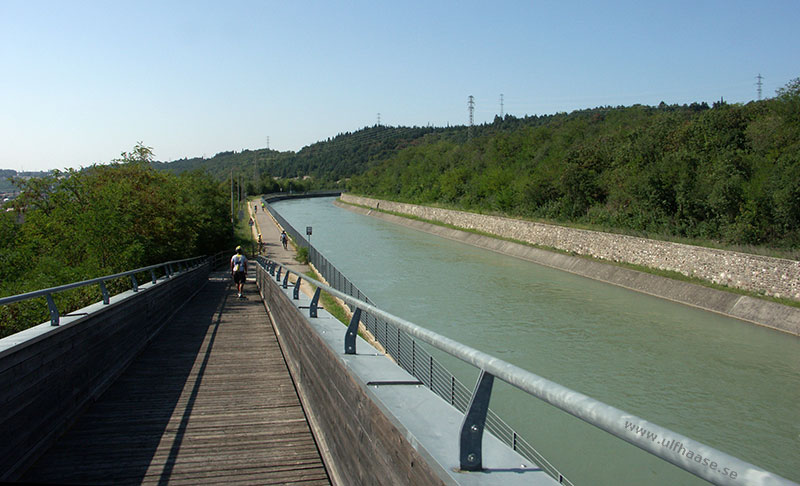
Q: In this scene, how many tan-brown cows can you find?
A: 0